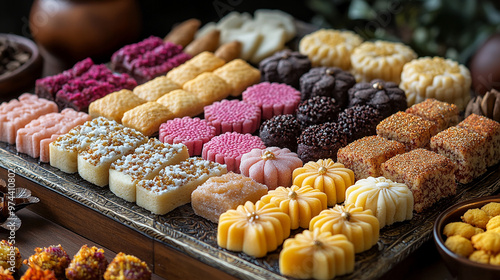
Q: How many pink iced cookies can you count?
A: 4